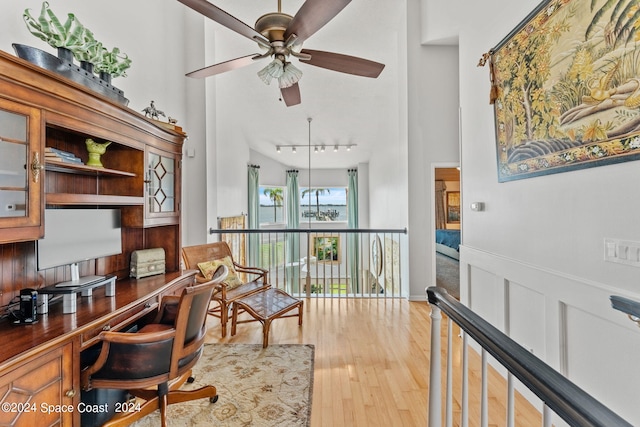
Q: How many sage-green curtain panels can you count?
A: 3